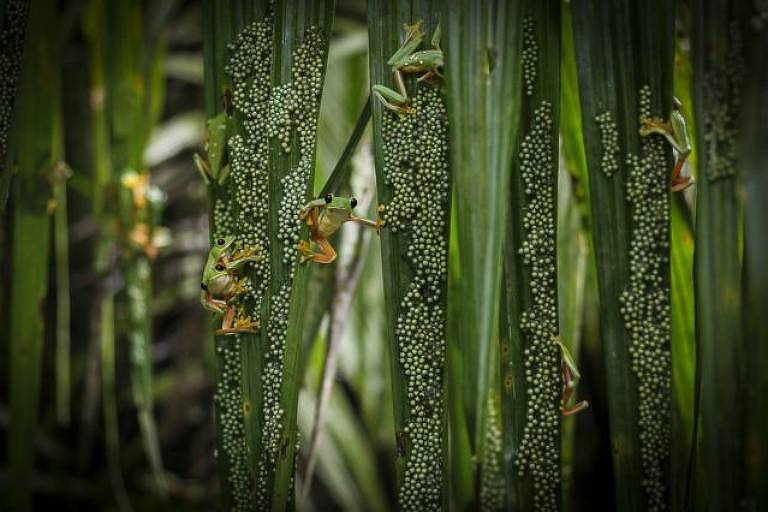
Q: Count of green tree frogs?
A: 7